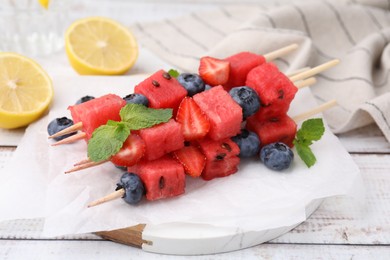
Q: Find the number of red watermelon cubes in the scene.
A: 9